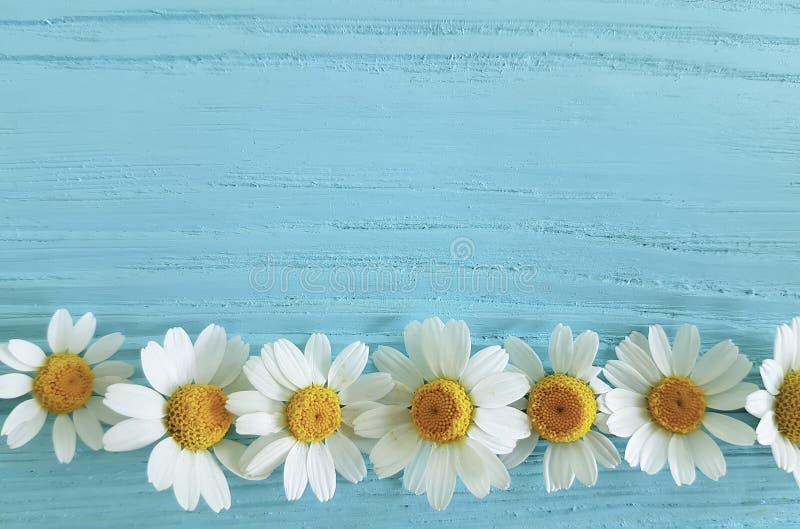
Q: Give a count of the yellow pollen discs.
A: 7